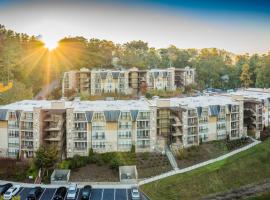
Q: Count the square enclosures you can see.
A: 2